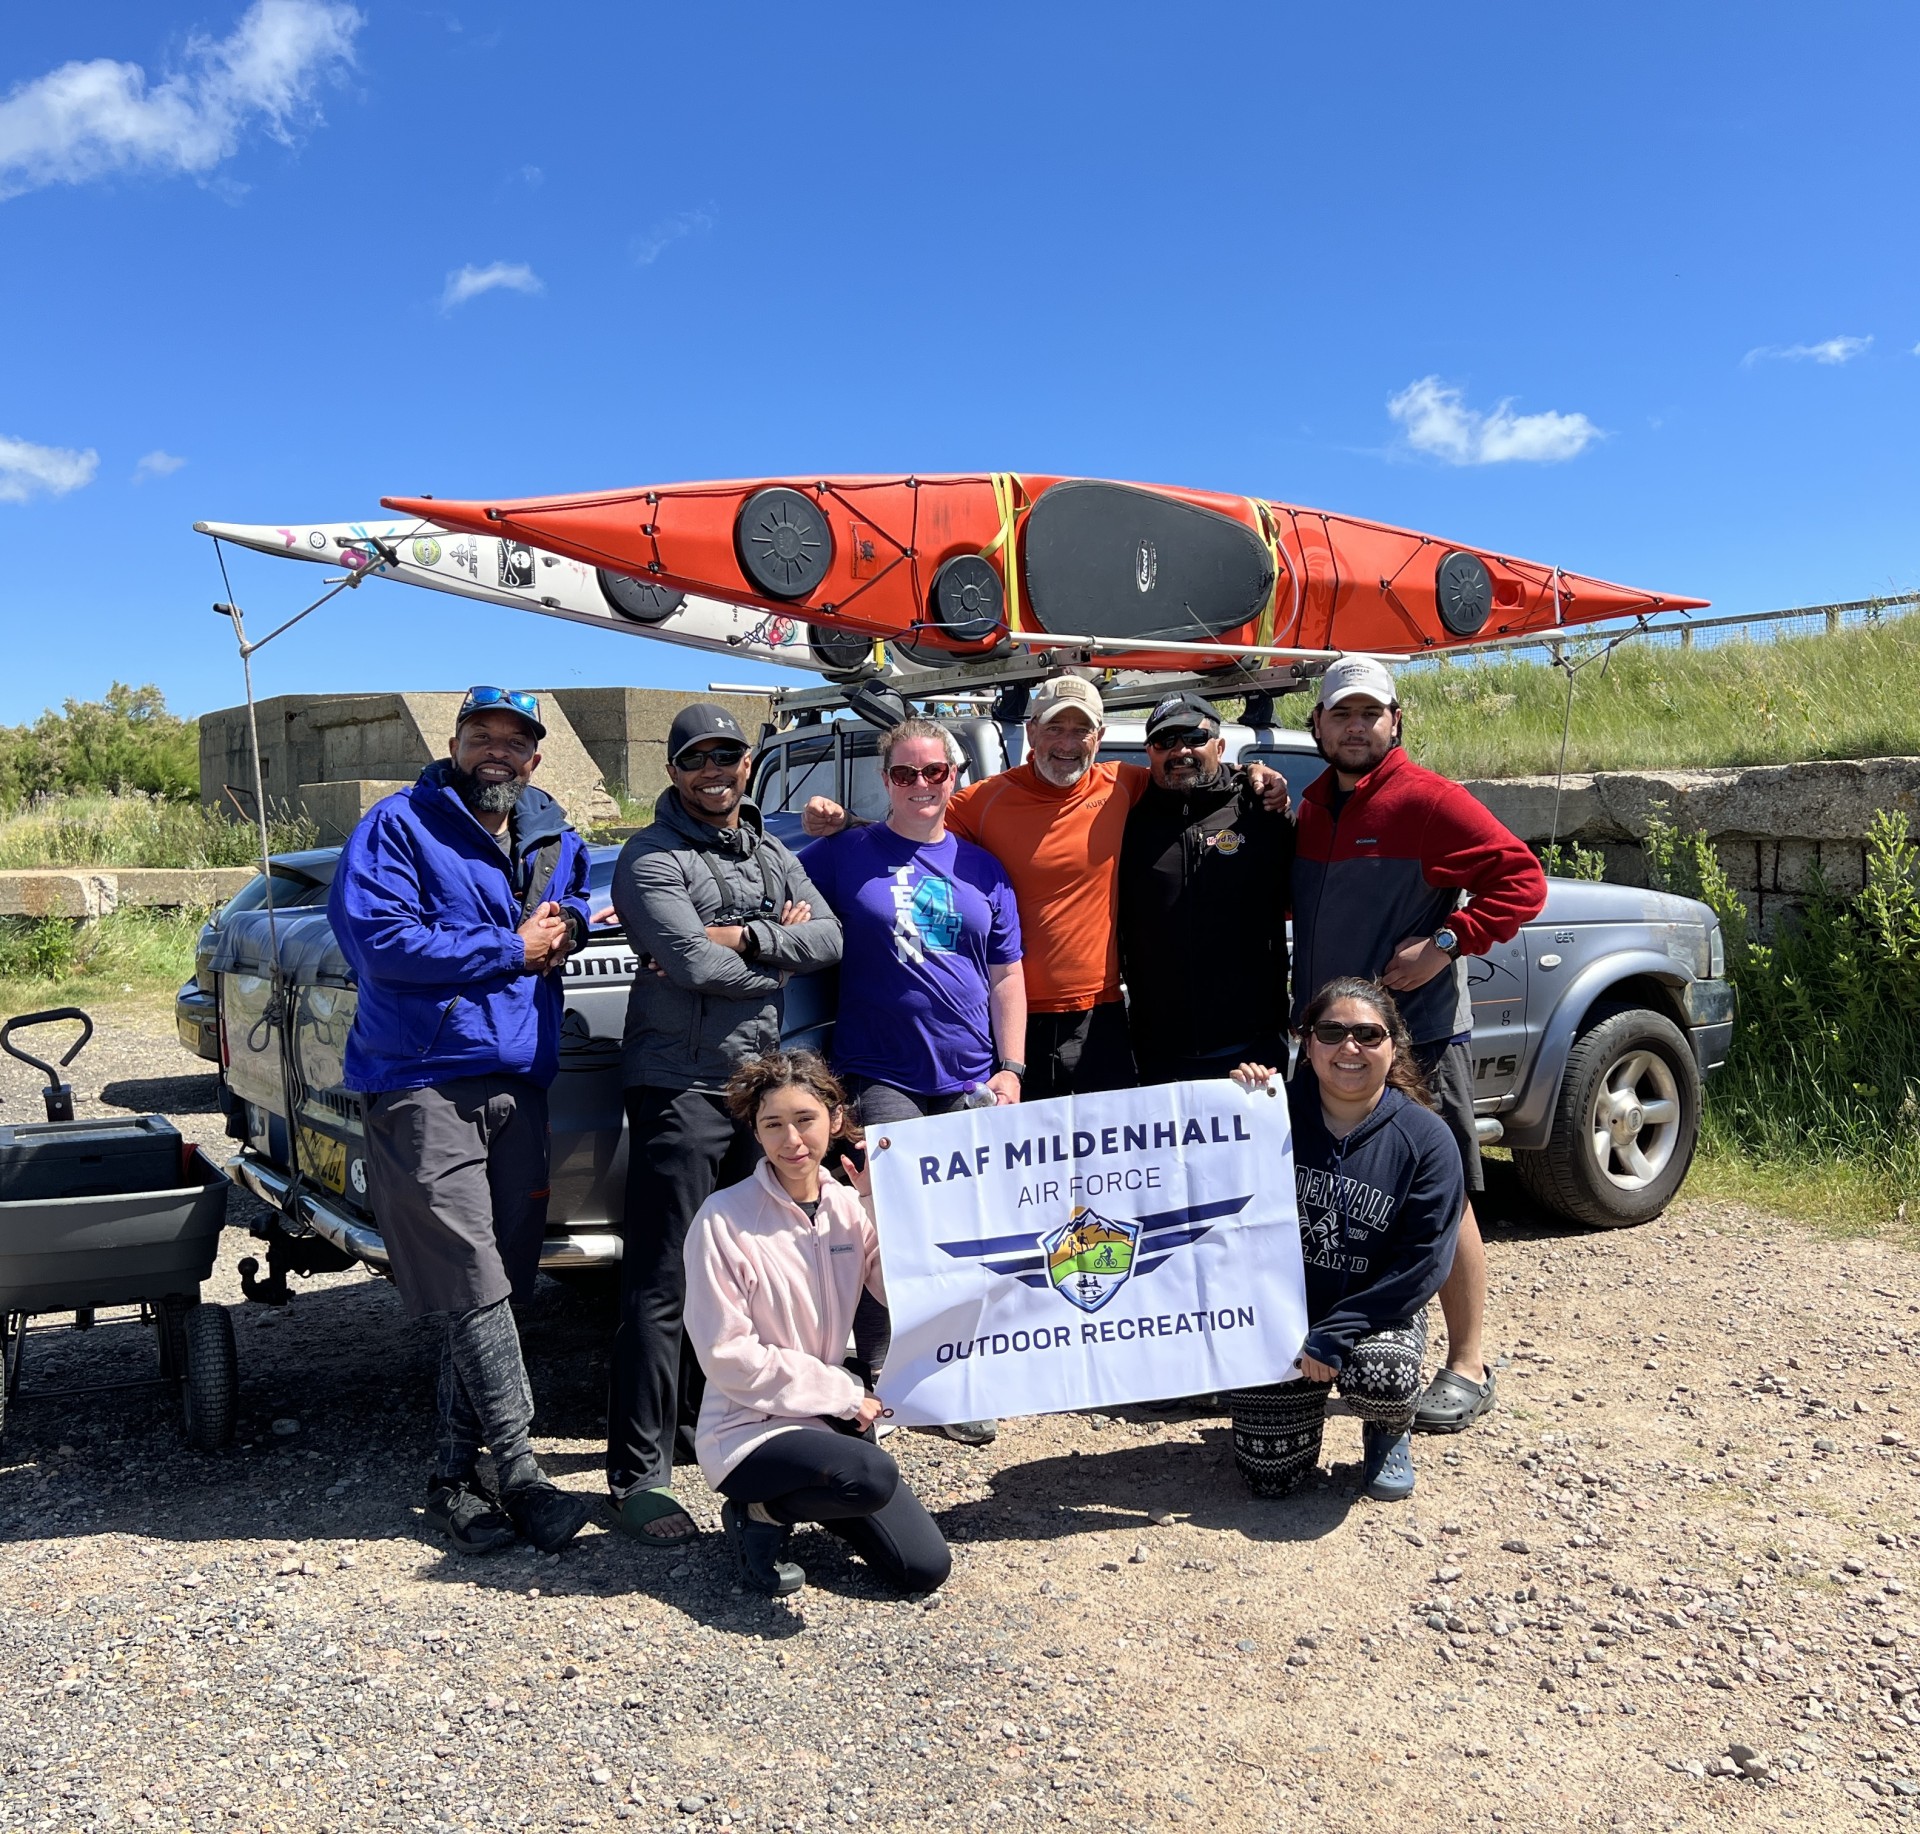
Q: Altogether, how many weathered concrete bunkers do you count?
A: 1